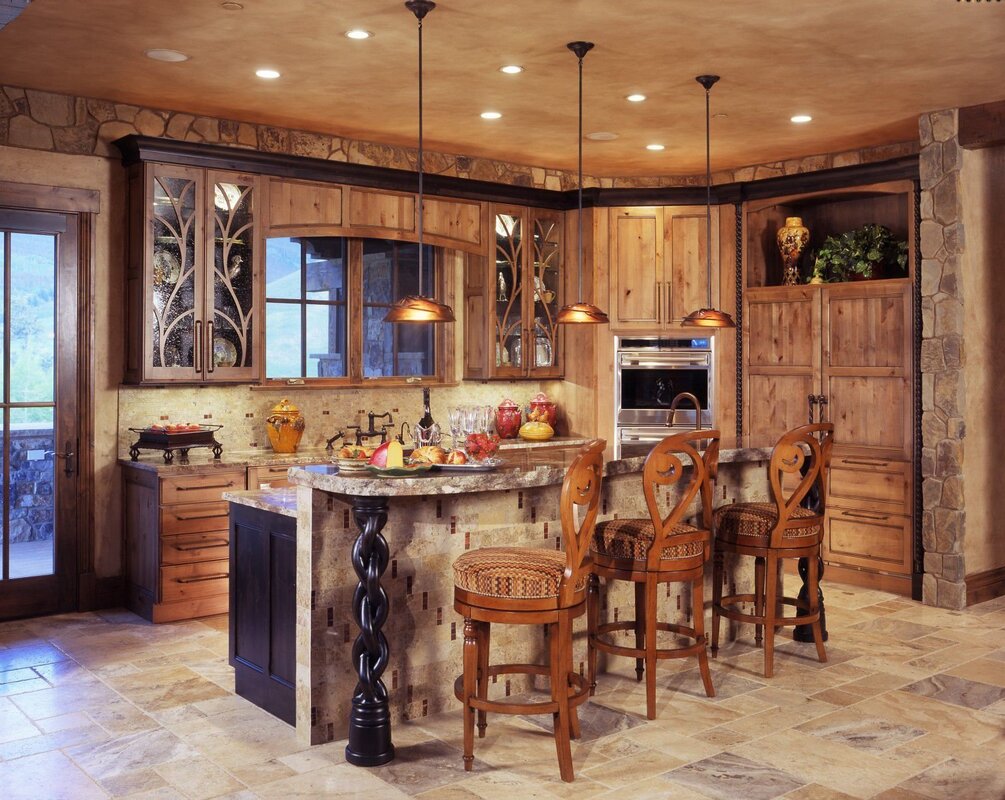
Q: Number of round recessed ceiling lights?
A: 7